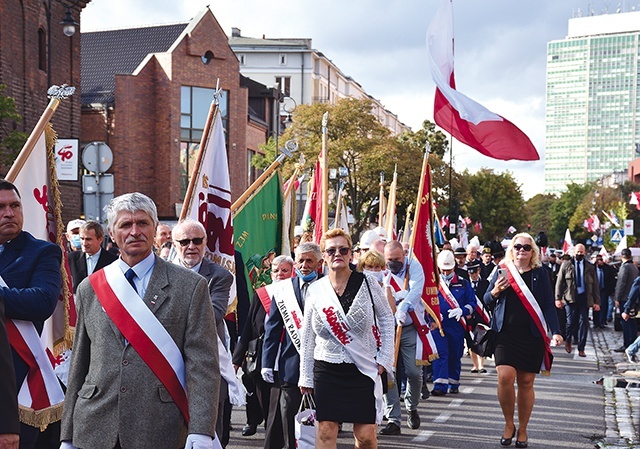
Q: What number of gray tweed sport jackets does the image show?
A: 1